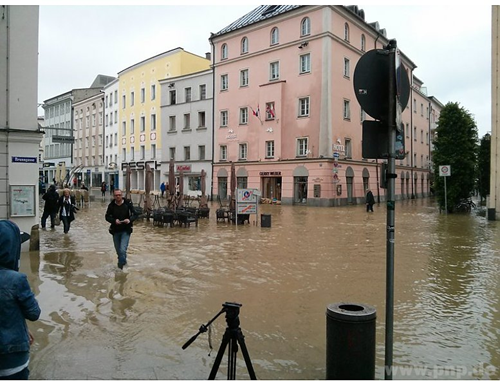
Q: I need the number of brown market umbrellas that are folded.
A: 6